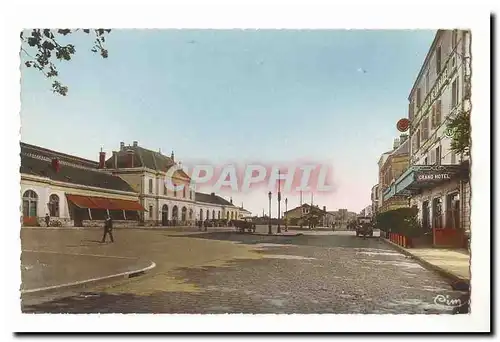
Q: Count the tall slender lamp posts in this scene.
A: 3